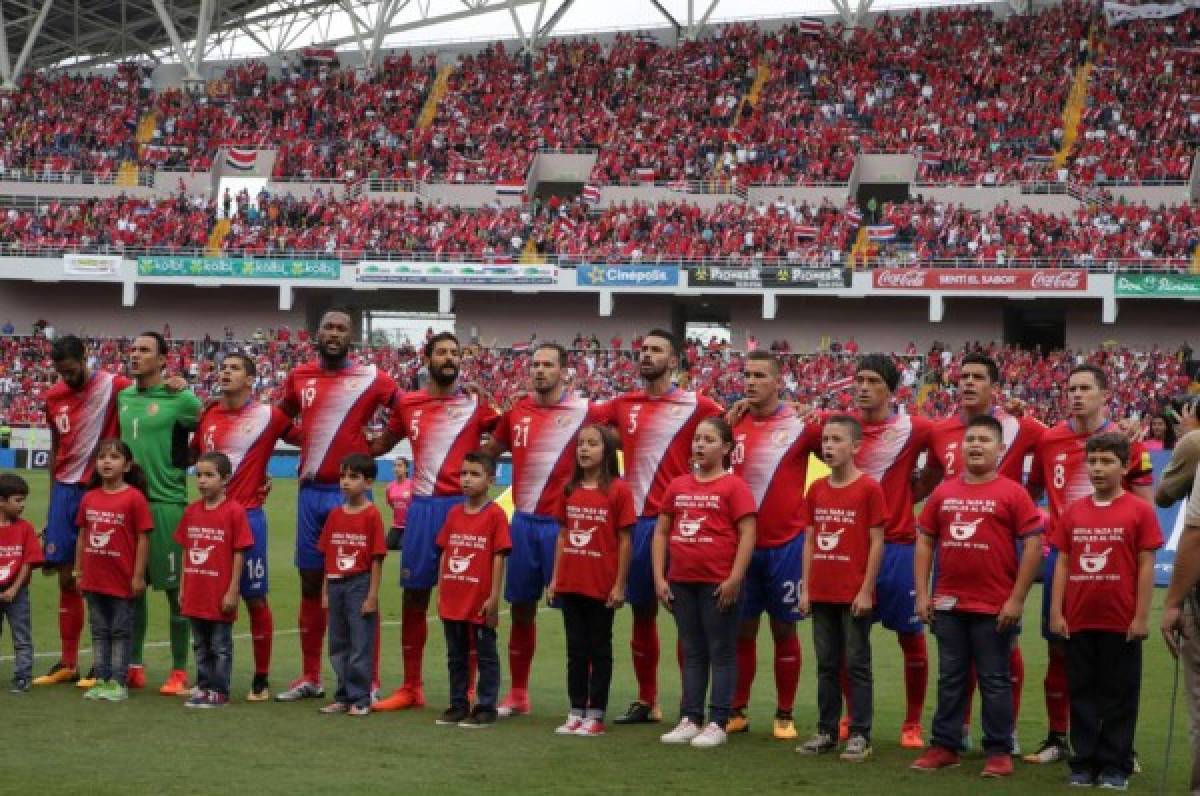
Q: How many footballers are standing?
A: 11